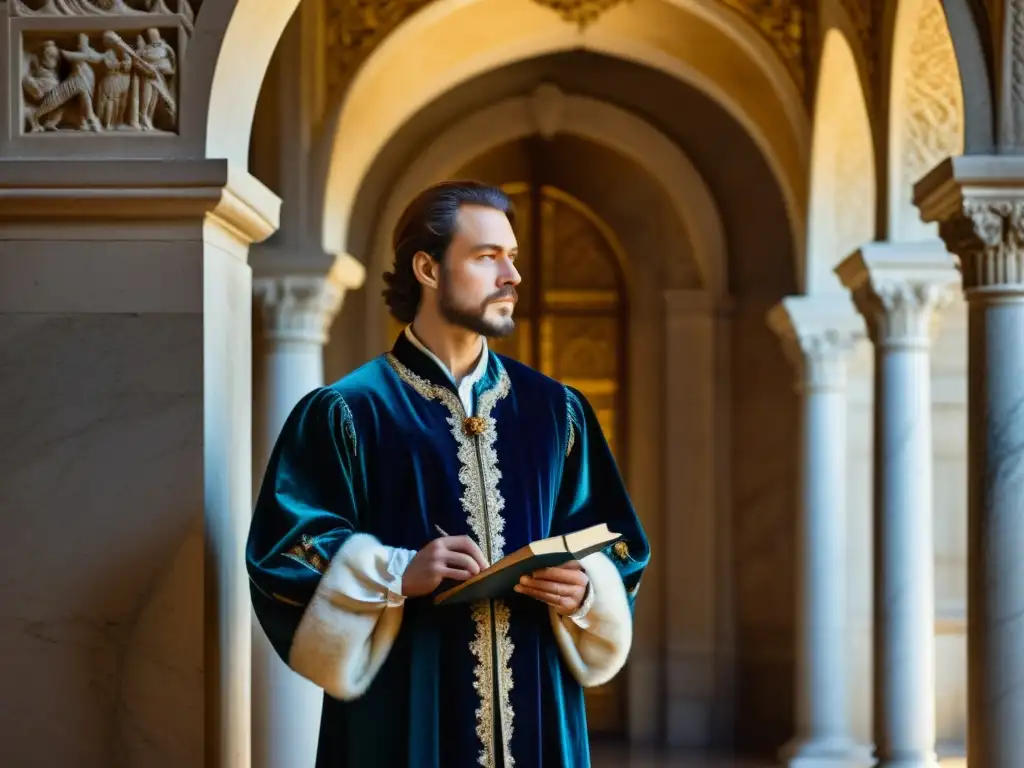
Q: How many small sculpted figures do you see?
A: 4